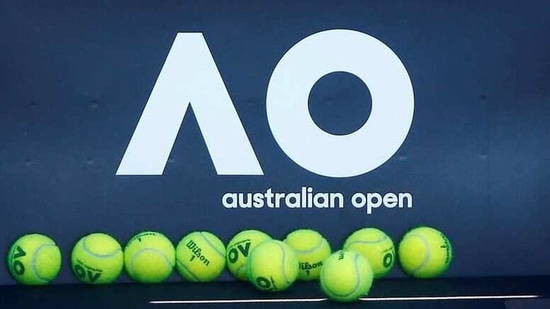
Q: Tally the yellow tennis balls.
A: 10